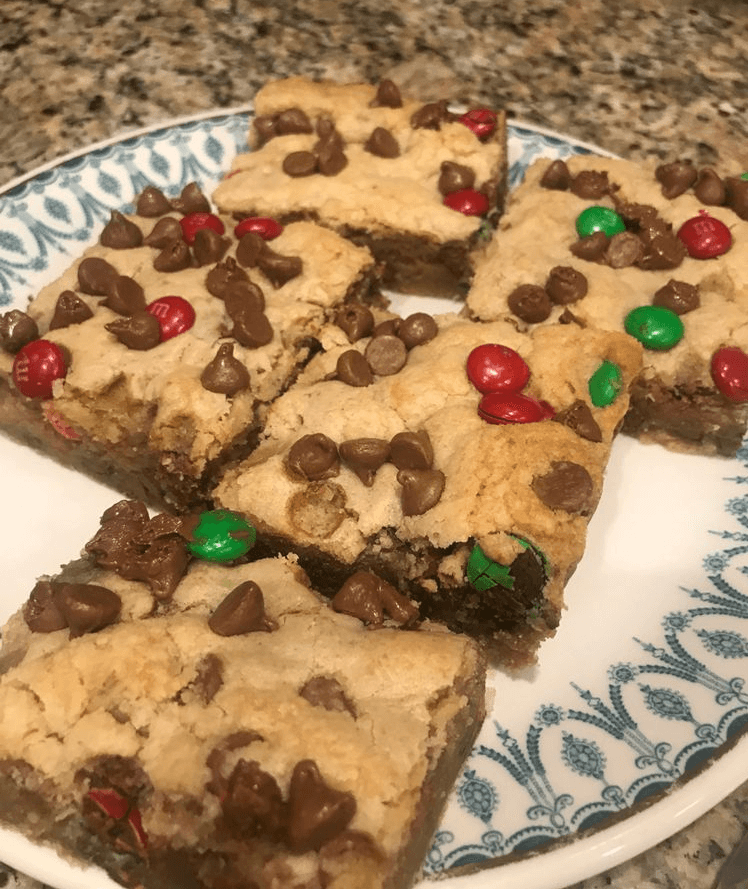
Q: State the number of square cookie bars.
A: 5